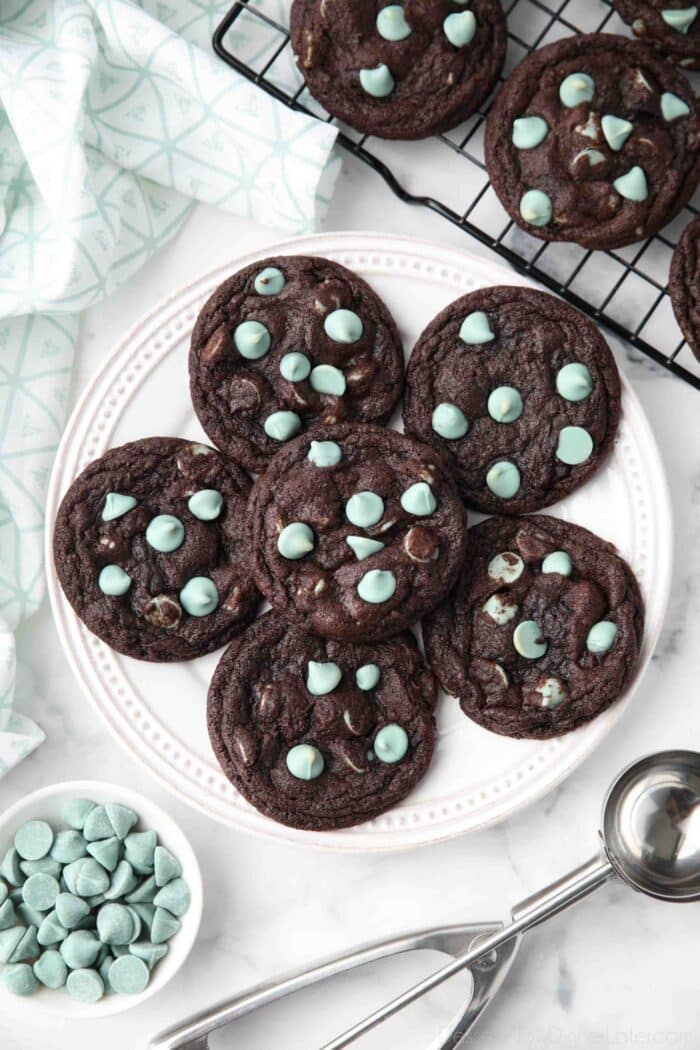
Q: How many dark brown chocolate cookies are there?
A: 10